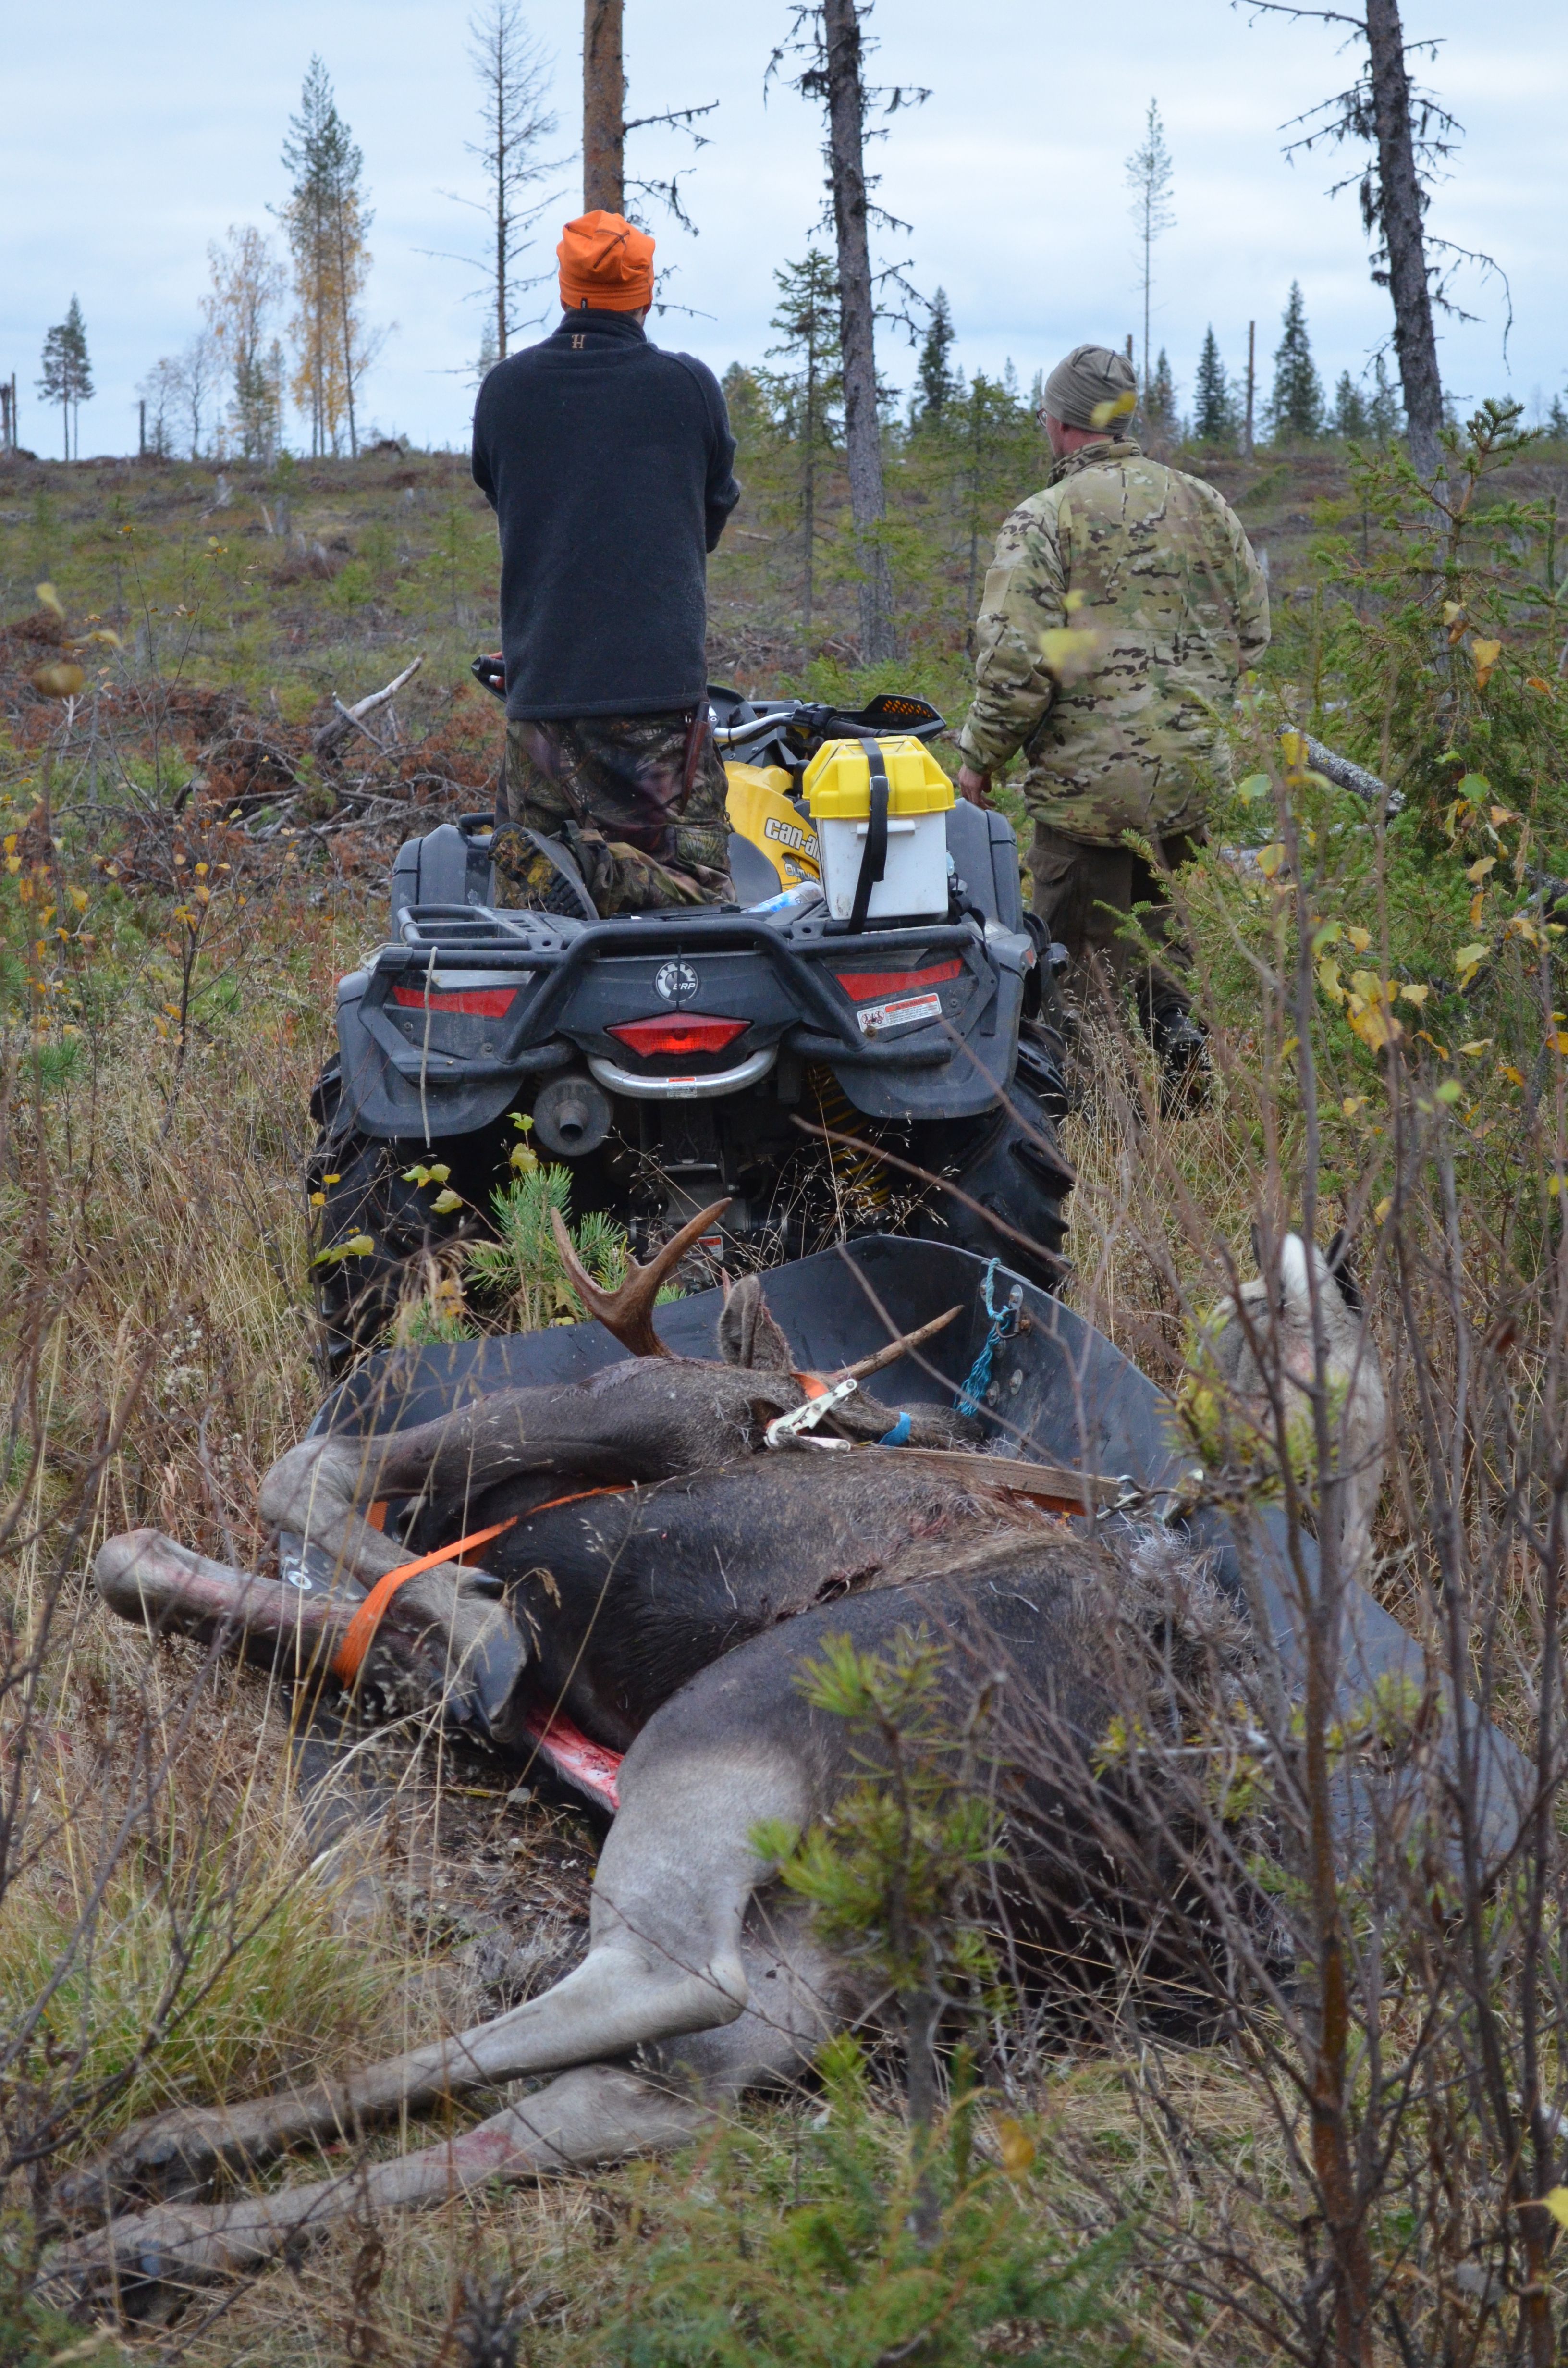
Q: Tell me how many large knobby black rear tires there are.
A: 2